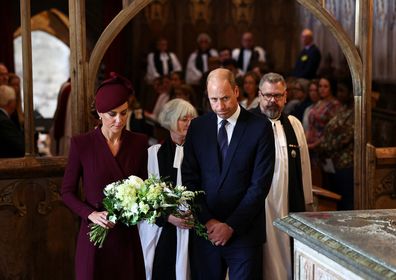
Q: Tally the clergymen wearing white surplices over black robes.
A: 5